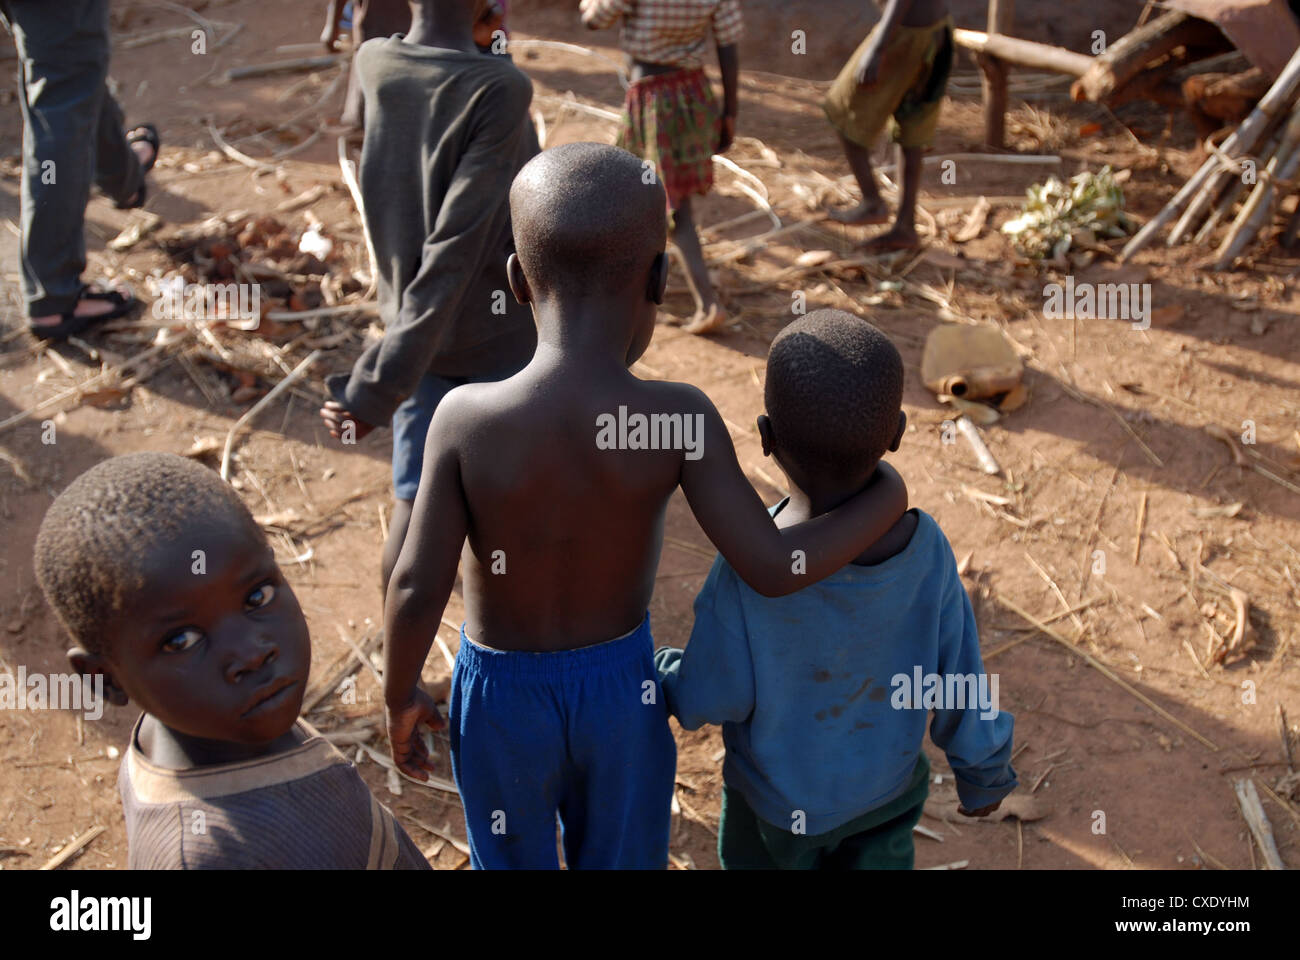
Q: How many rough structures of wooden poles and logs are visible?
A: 1